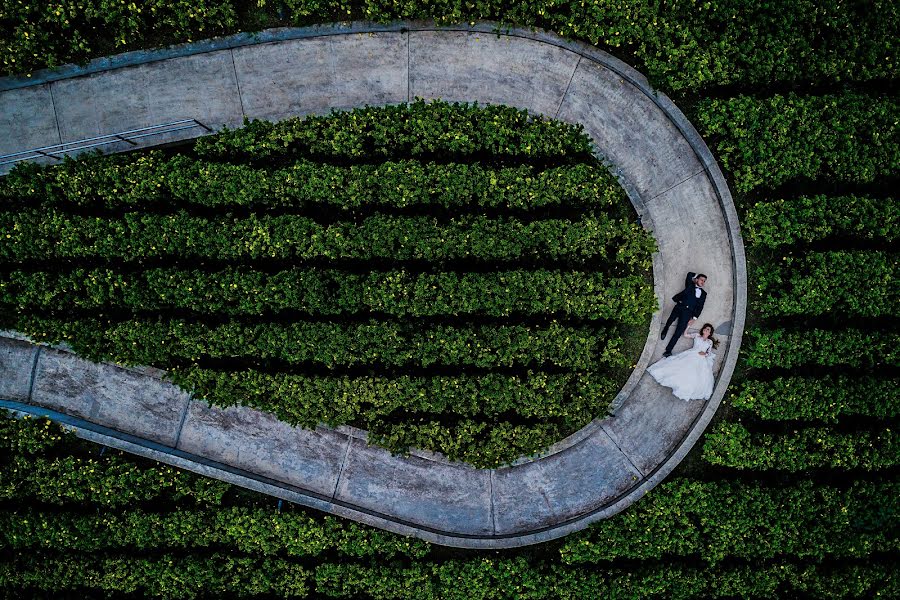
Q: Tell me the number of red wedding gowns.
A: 0